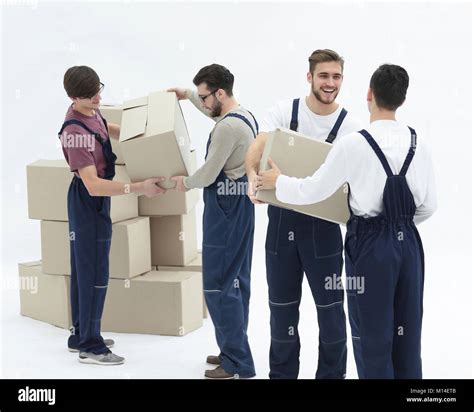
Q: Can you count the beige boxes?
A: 10